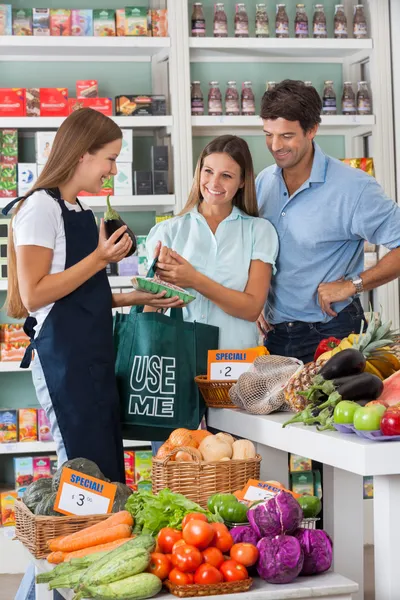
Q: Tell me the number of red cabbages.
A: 4